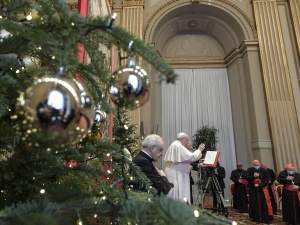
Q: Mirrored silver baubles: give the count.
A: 3